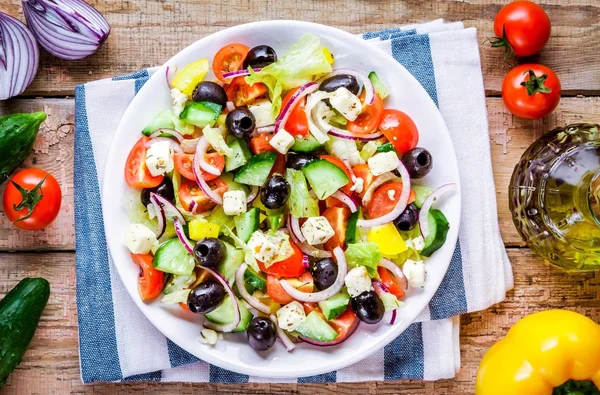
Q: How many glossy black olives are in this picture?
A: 14